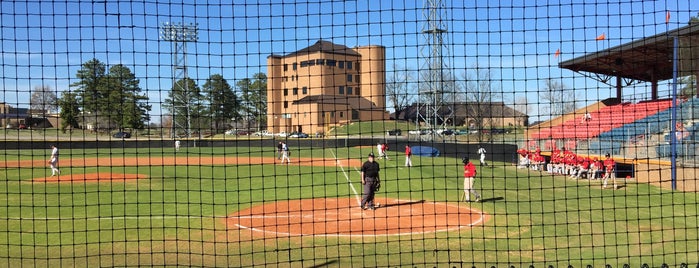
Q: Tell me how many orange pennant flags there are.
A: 3